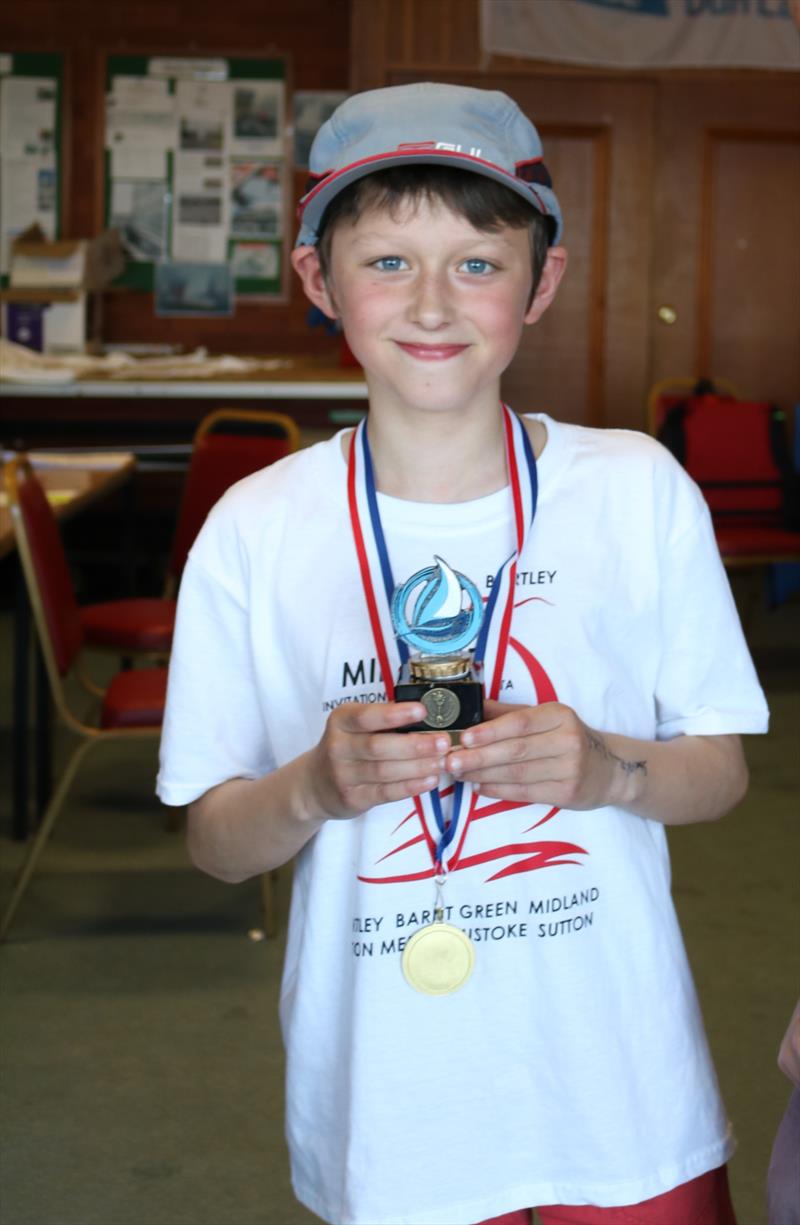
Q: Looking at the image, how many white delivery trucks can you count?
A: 0